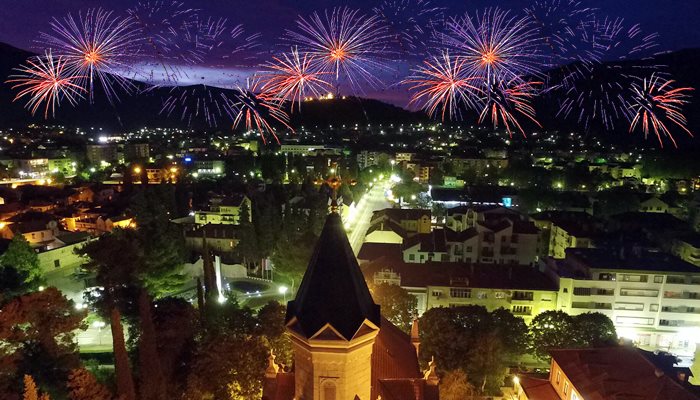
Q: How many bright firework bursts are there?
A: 9